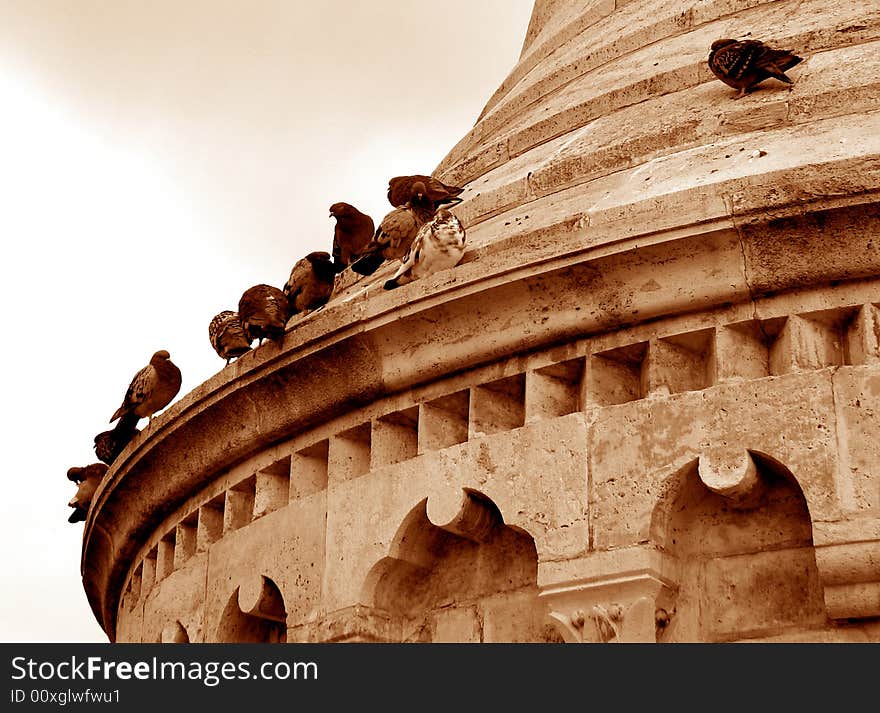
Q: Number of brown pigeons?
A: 10